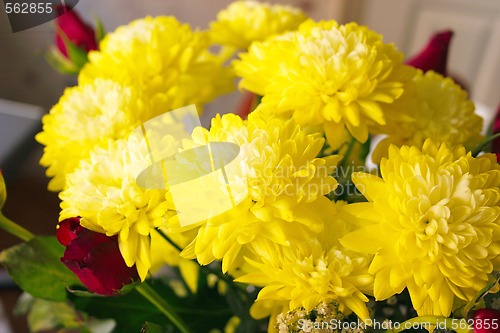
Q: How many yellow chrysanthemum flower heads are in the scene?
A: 9